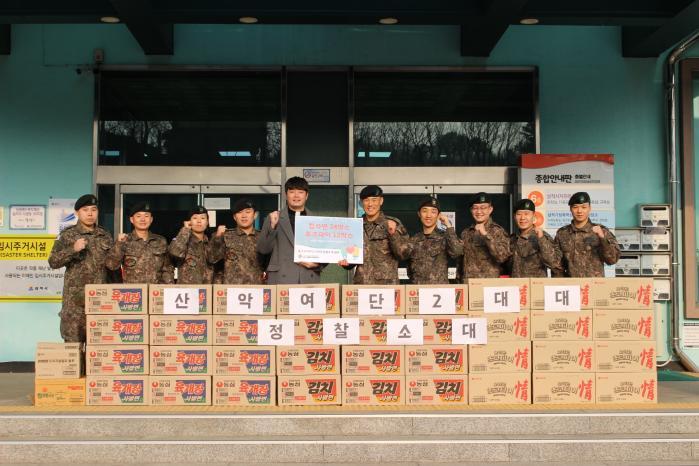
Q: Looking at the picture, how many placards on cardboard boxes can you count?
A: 11